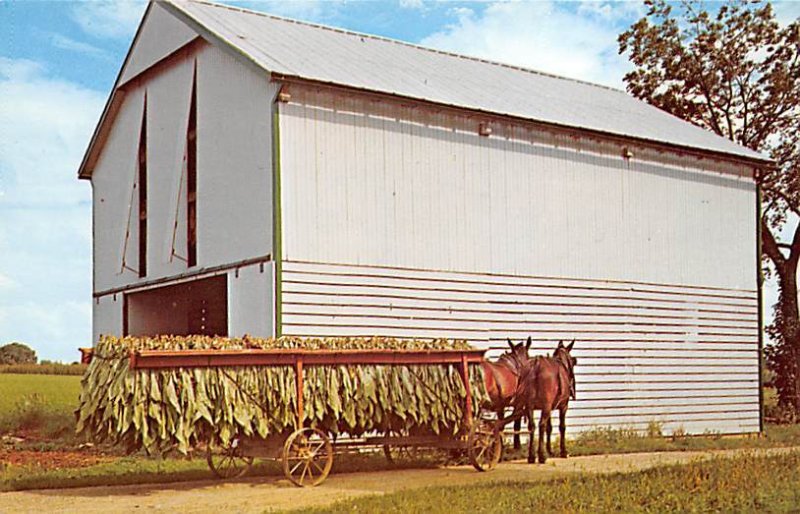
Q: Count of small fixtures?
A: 3